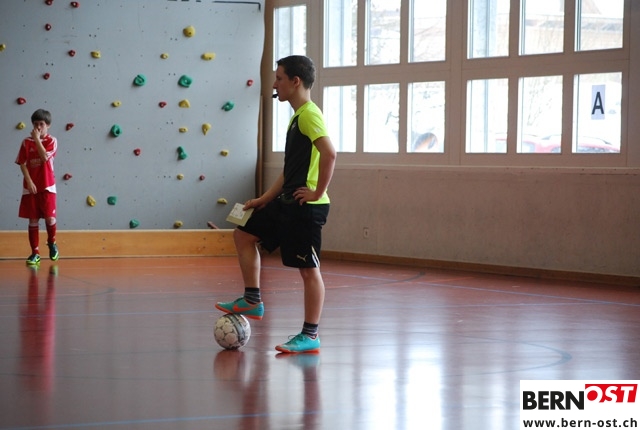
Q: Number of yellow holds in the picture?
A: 15